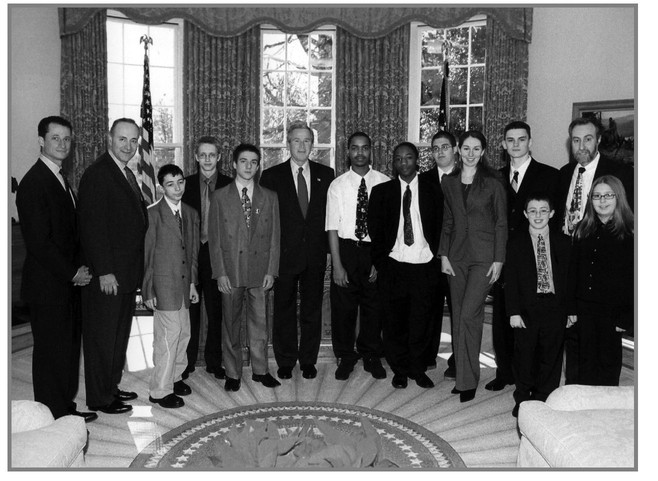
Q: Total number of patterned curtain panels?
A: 4